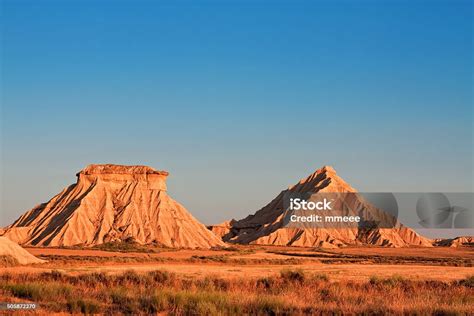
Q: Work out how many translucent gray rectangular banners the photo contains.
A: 1